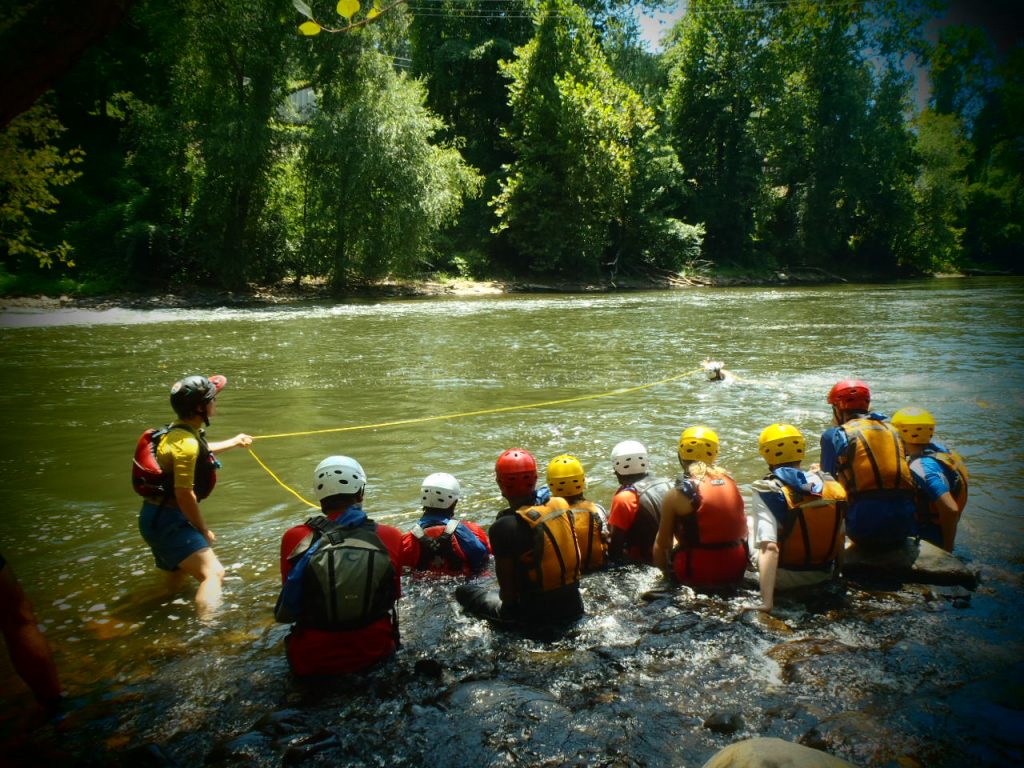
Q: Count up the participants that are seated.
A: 9